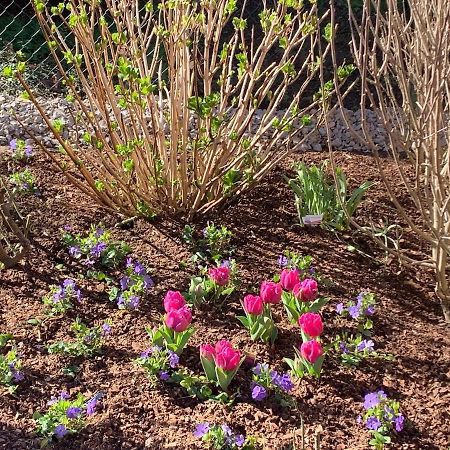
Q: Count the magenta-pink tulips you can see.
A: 12